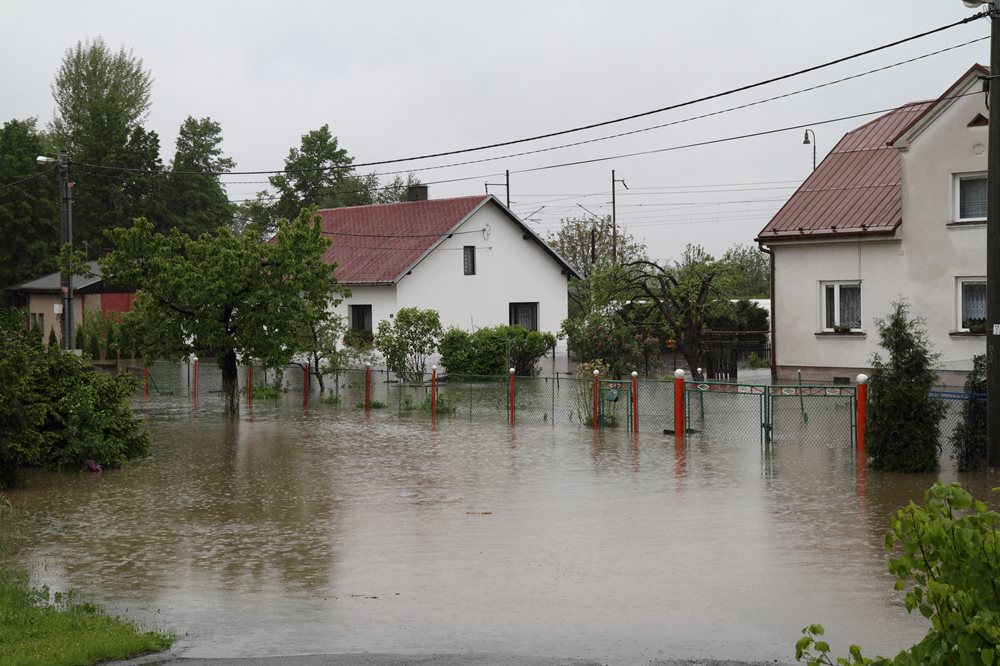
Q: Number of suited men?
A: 0